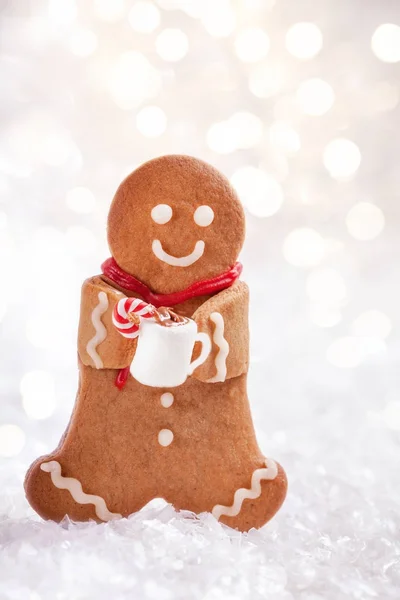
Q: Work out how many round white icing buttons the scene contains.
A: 2